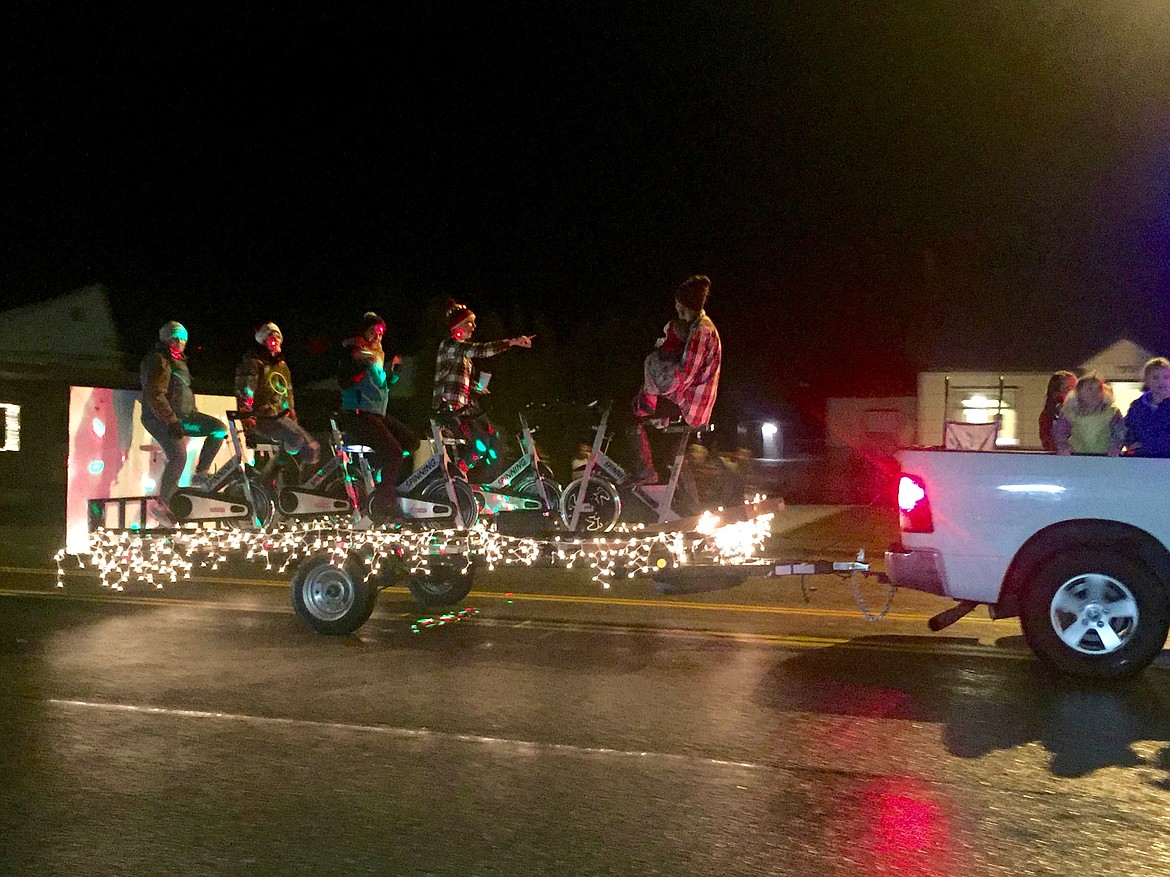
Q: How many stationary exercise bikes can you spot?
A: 5